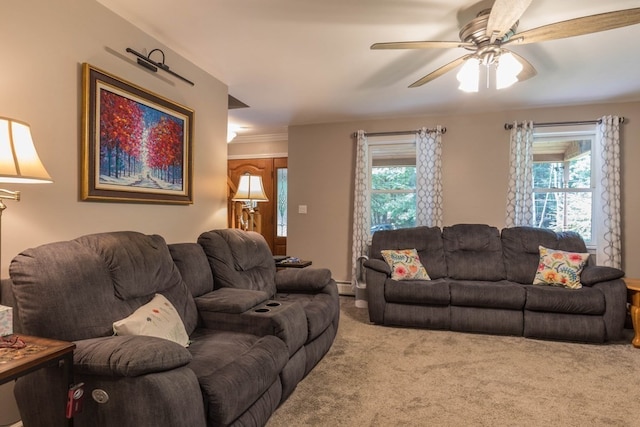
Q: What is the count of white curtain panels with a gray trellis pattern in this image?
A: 4